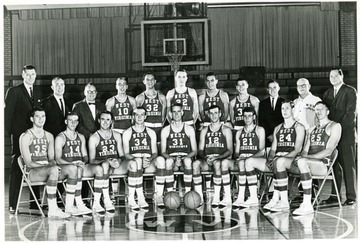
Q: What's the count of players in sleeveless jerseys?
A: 14